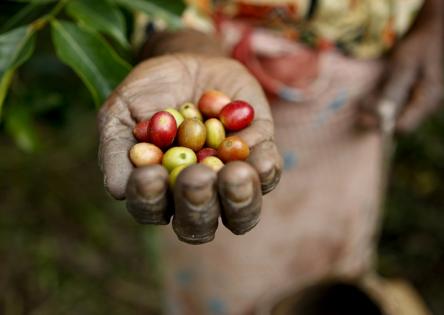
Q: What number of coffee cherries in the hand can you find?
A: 14